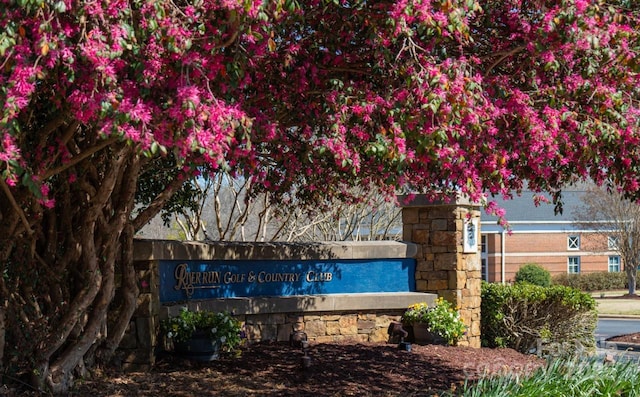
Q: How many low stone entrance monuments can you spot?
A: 1